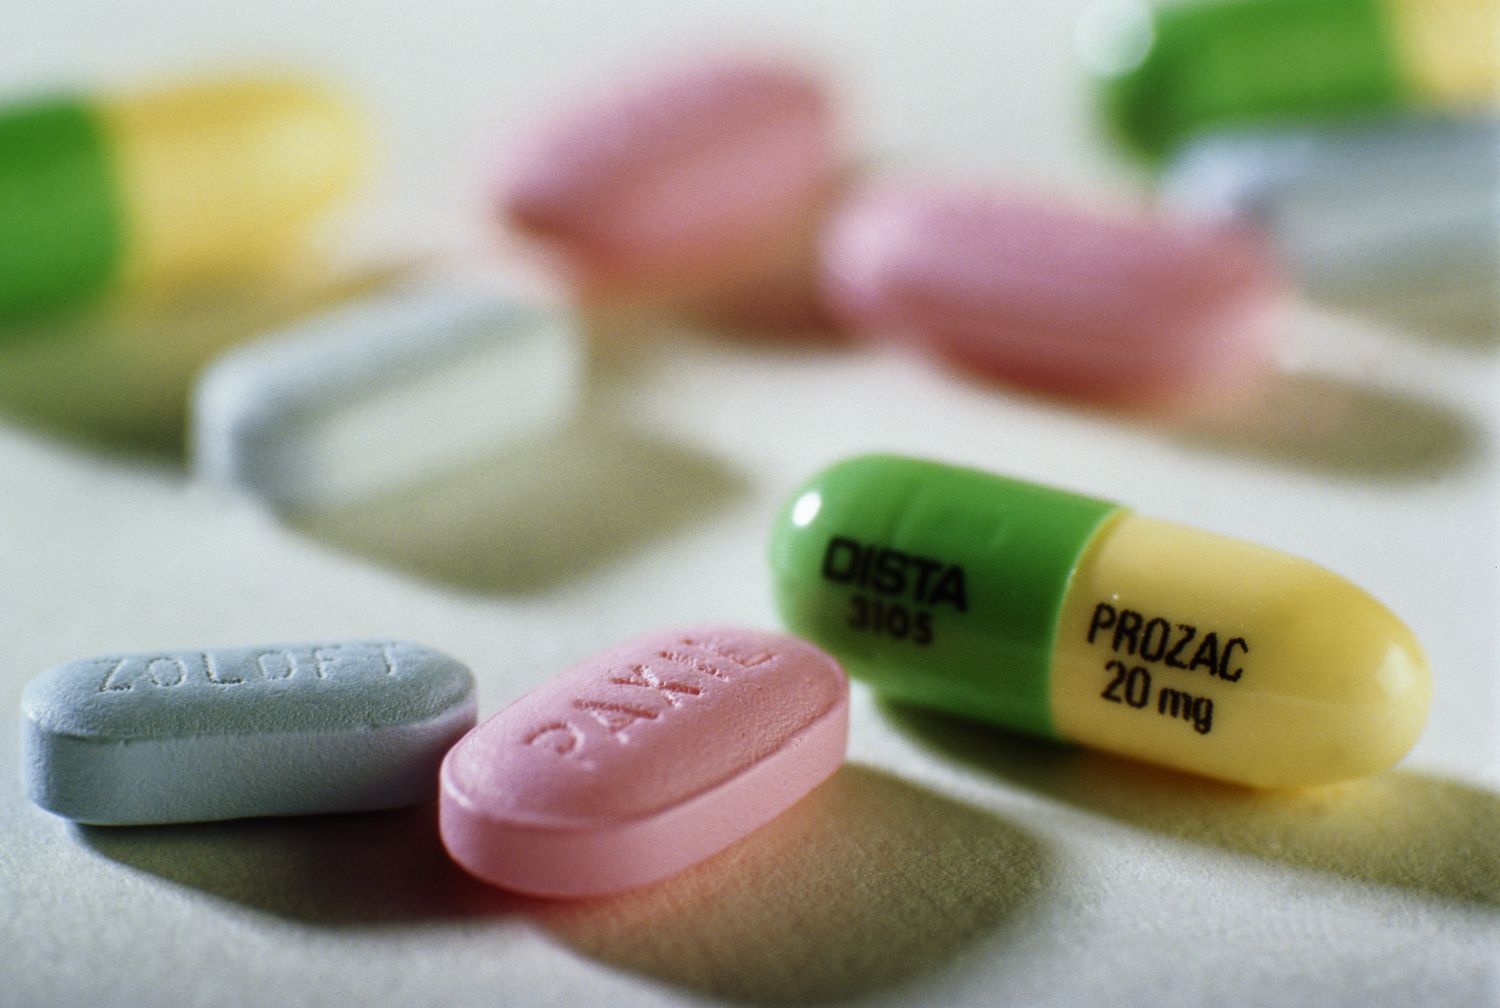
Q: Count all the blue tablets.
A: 3